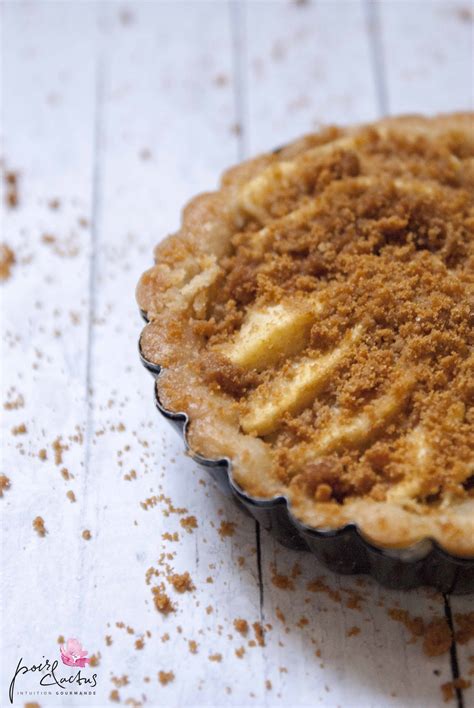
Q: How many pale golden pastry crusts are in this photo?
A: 1